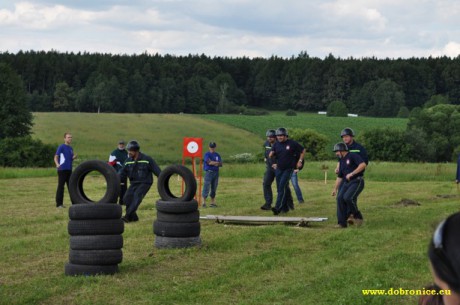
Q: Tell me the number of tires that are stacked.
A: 11